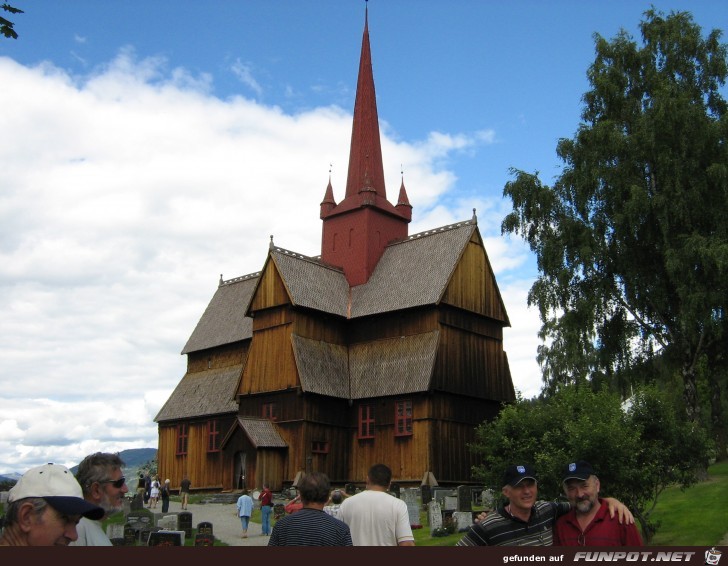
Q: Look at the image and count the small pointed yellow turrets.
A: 0